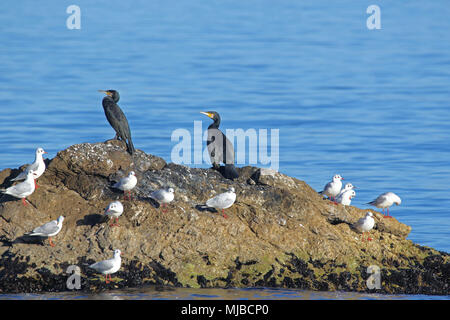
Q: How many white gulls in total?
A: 13